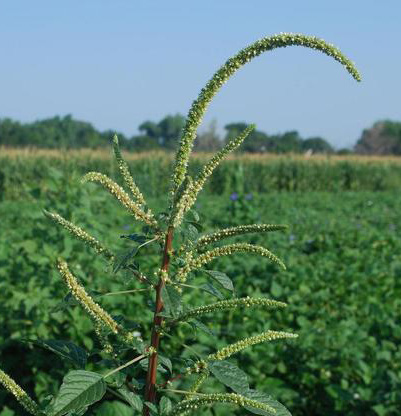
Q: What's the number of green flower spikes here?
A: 12